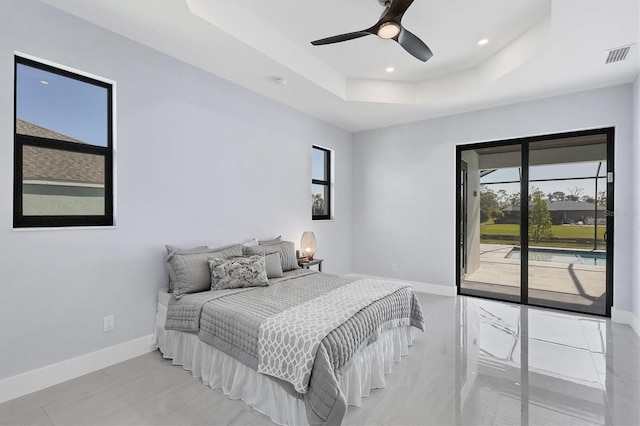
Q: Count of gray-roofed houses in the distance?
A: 1